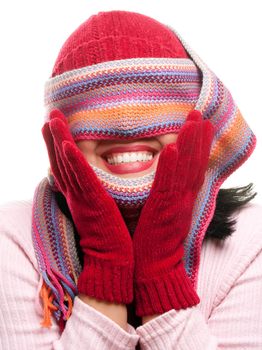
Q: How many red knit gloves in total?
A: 2